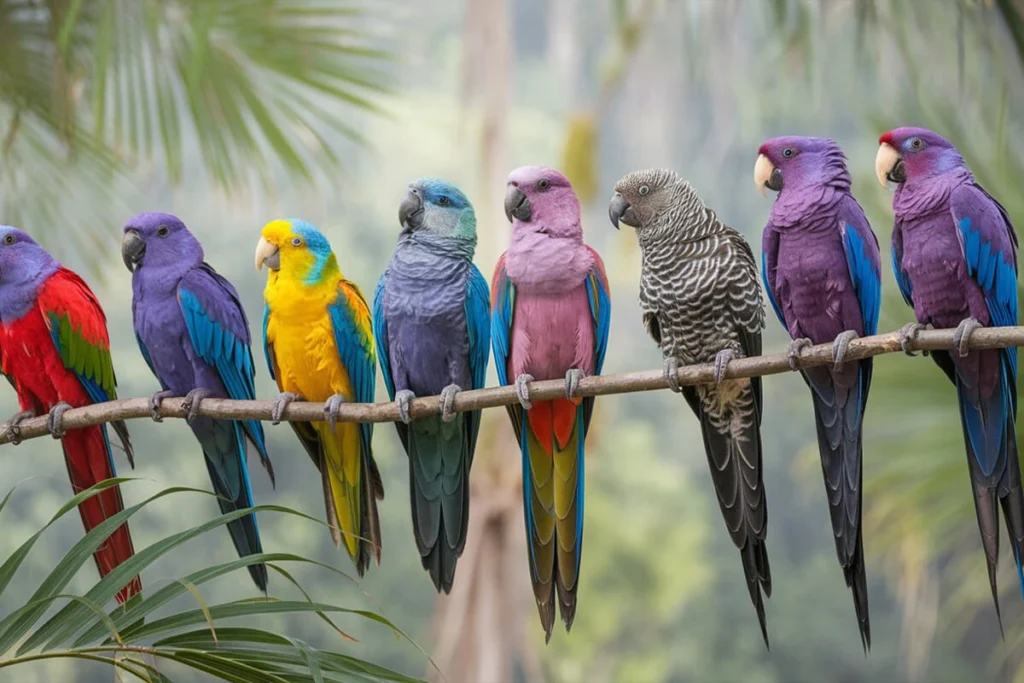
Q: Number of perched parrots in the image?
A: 8